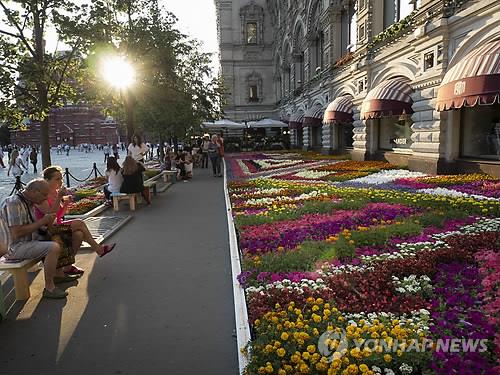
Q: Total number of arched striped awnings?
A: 5